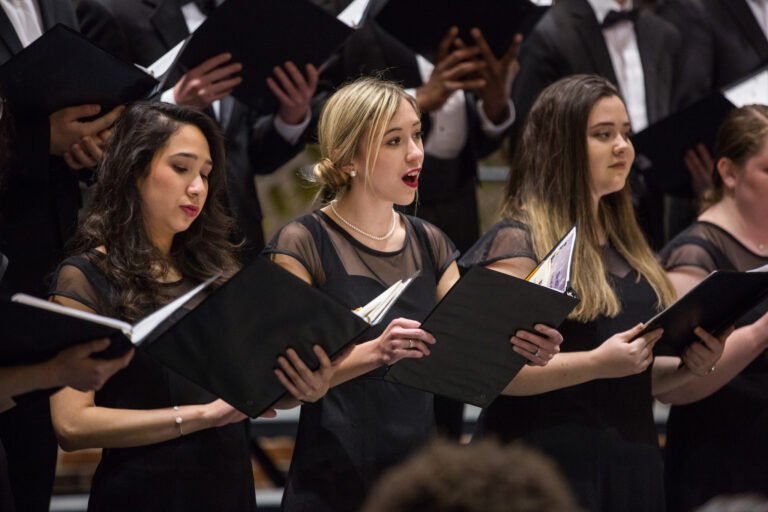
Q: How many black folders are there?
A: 8